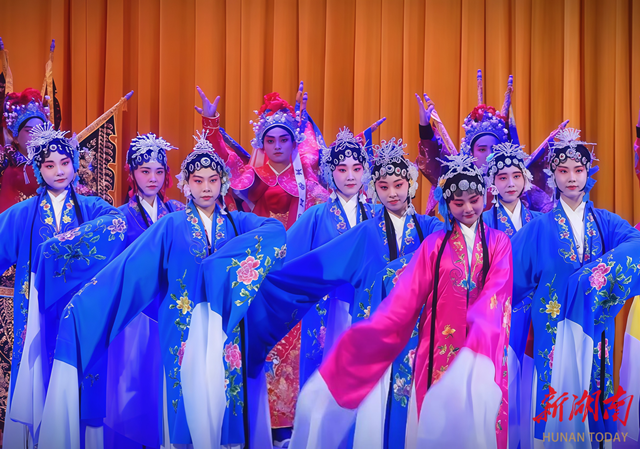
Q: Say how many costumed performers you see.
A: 11